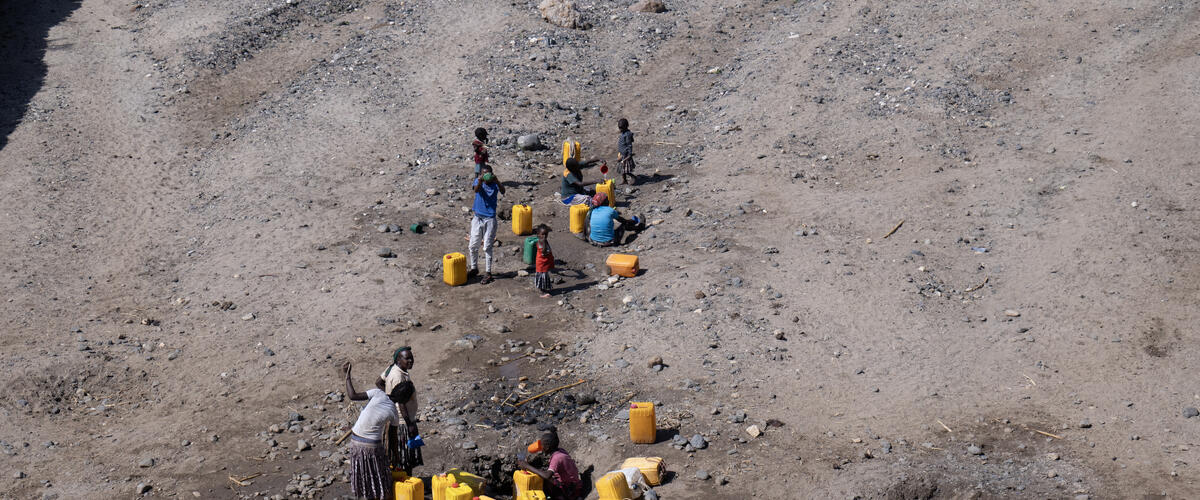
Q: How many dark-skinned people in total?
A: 9